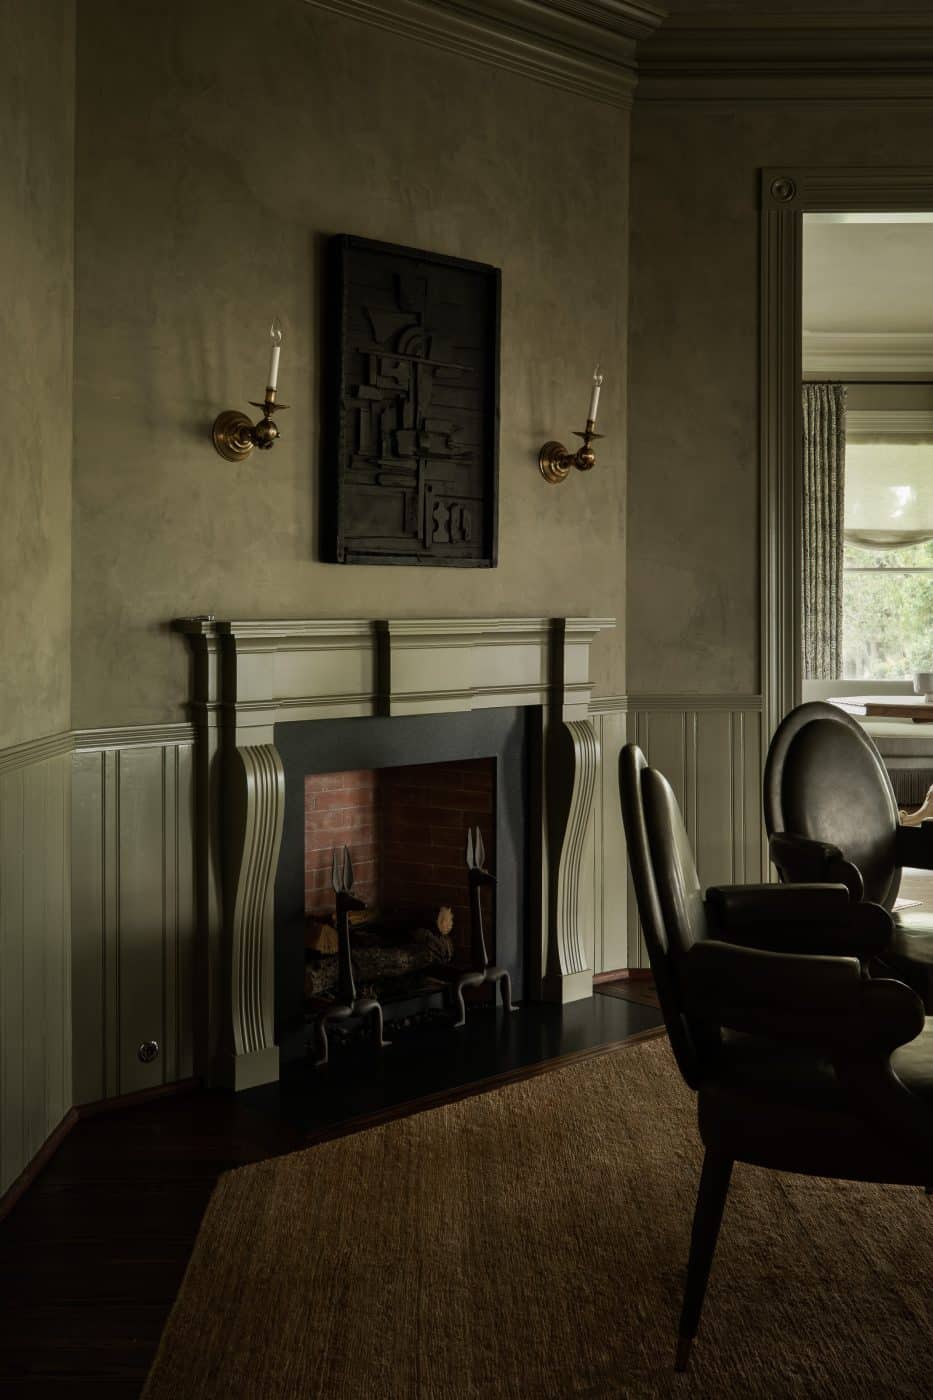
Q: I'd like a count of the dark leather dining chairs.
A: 2